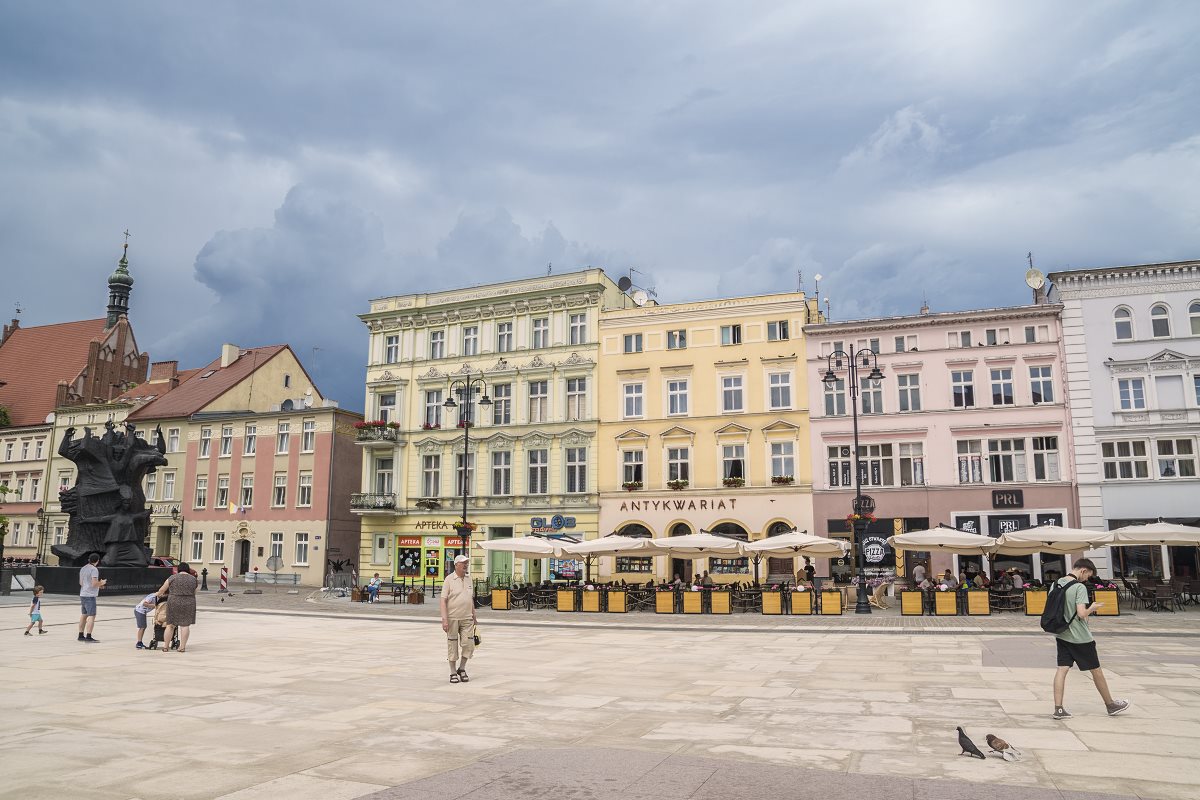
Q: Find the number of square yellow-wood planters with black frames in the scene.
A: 15